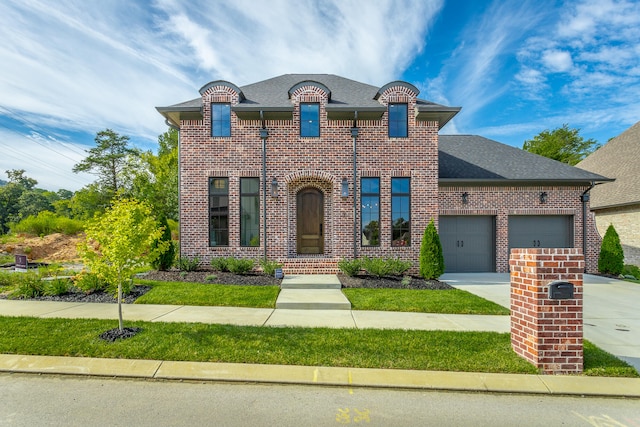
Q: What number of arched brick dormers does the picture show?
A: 3